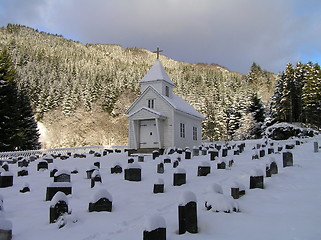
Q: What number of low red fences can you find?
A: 0